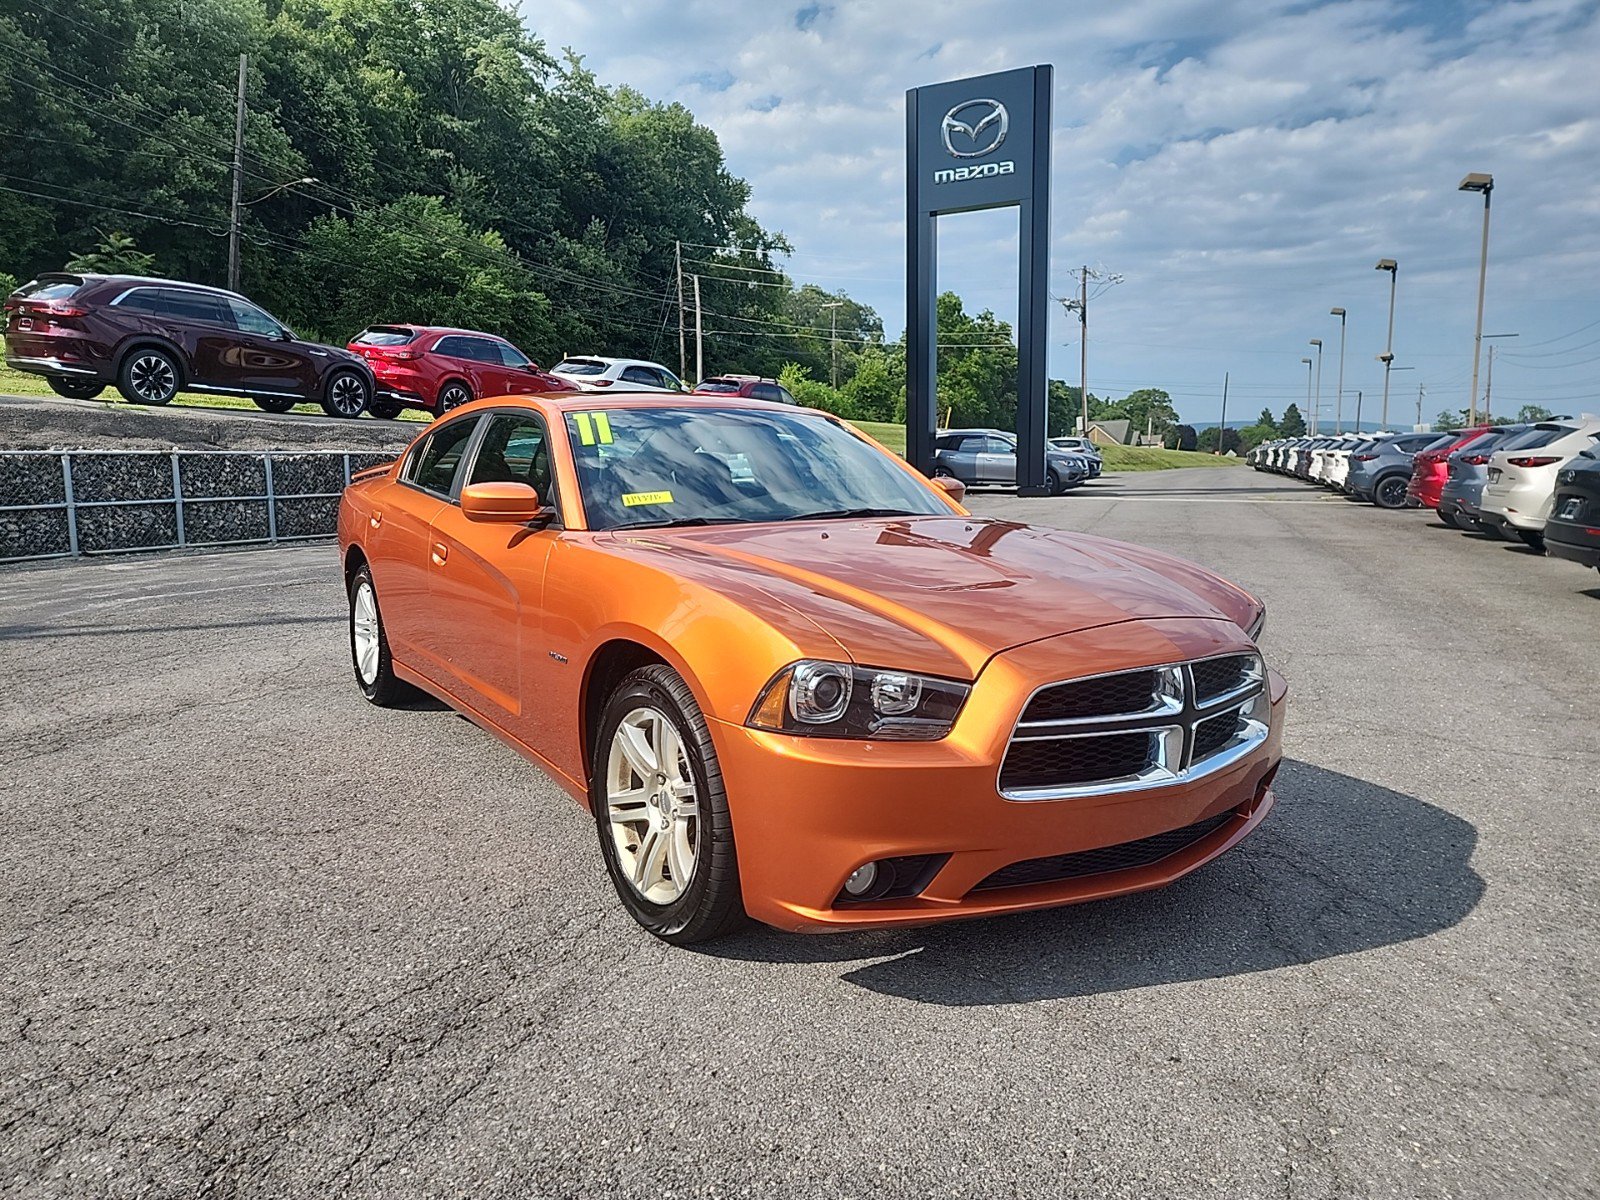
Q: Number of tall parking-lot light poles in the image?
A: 5